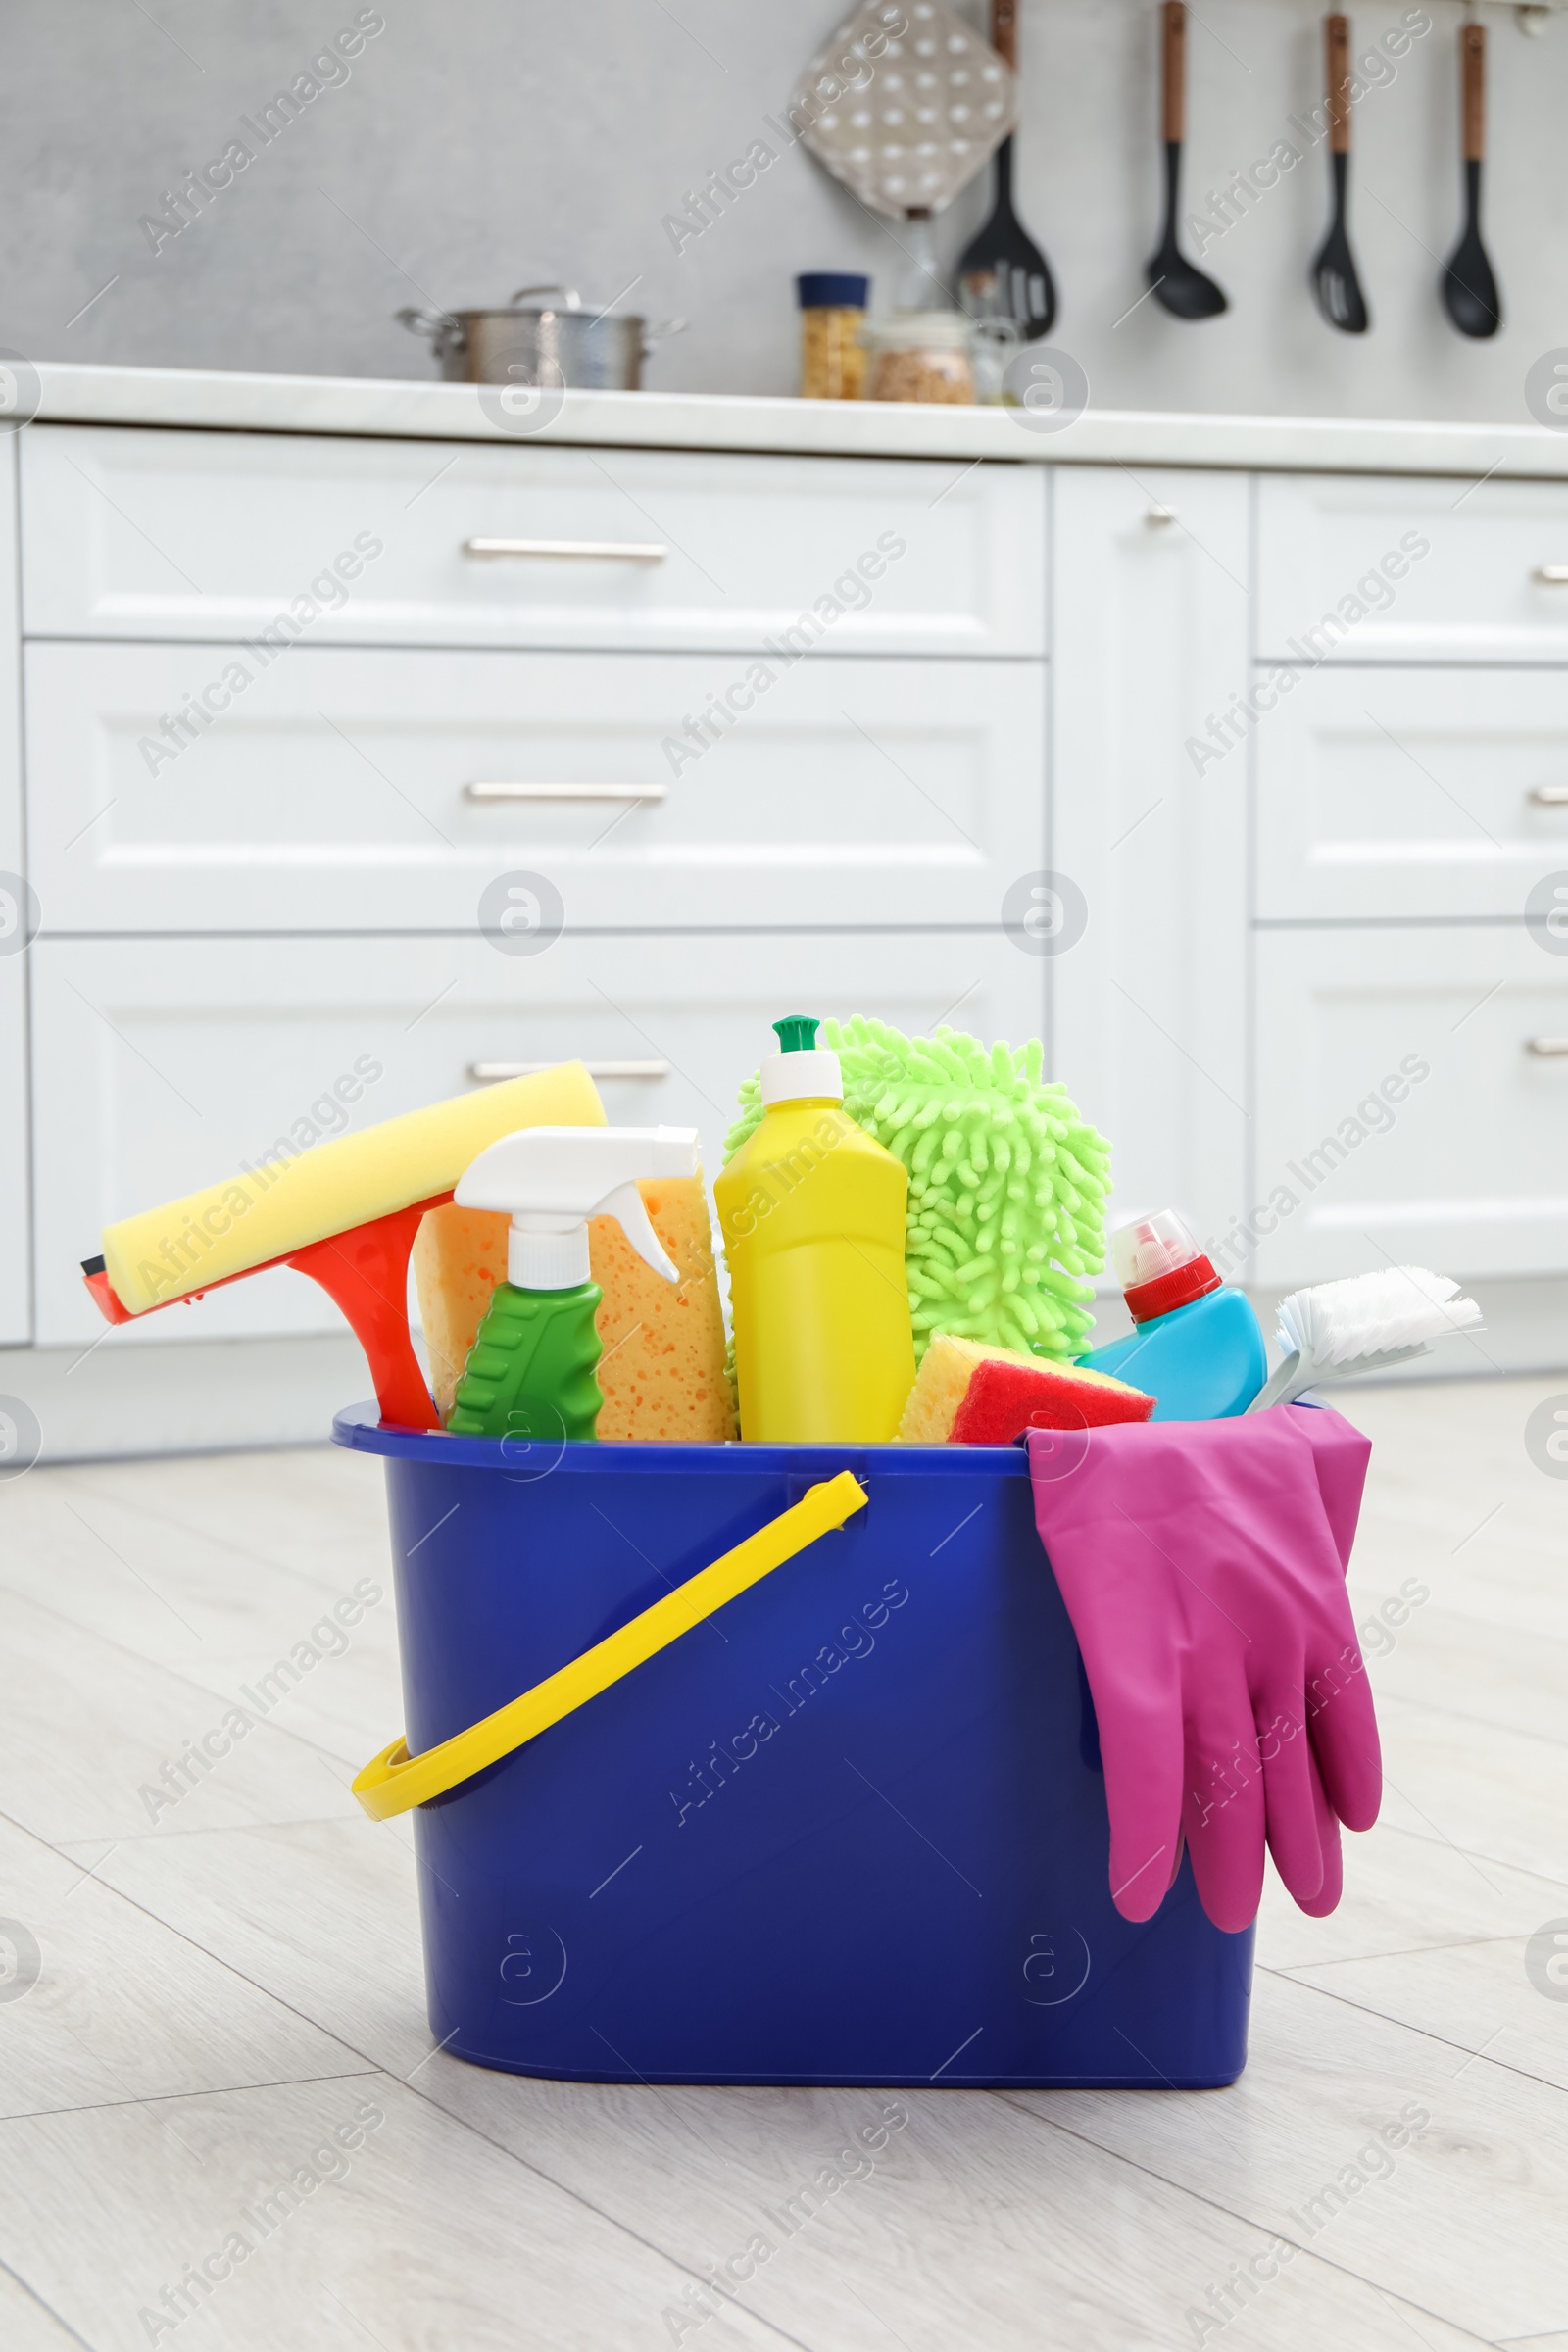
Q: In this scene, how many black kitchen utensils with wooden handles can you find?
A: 4